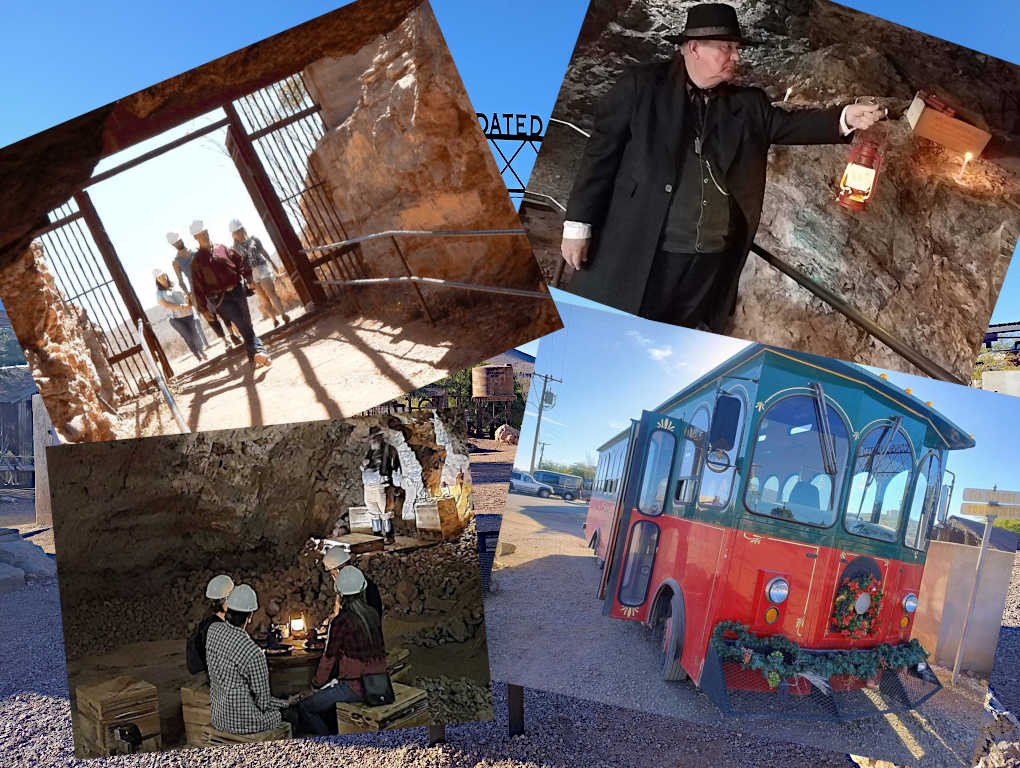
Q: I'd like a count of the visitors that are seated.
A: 4